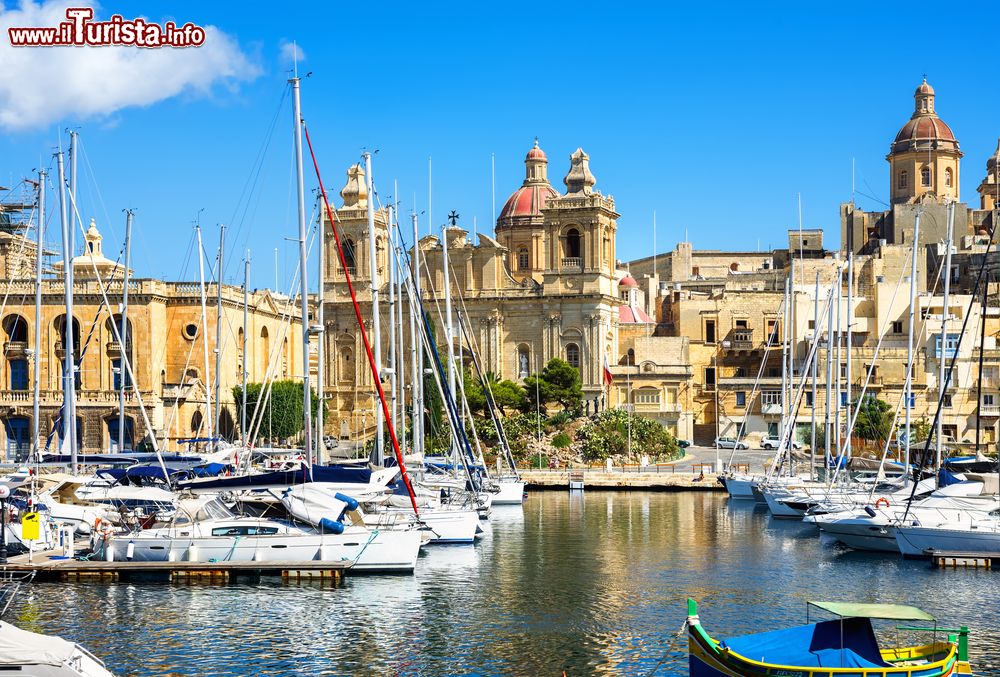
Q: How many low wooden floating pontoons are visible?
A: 2